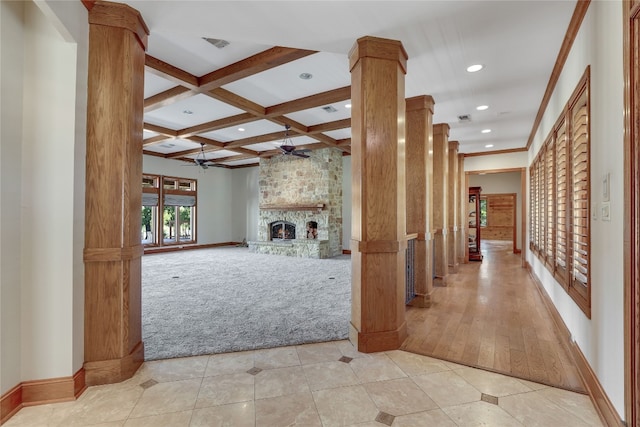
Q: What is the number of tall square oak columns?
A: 6